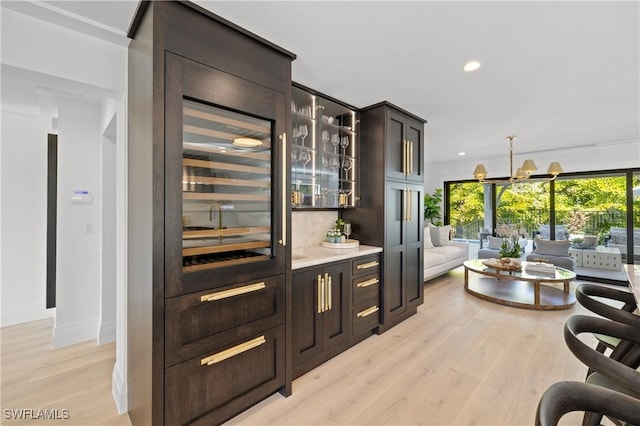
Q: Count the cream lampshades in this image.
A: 4